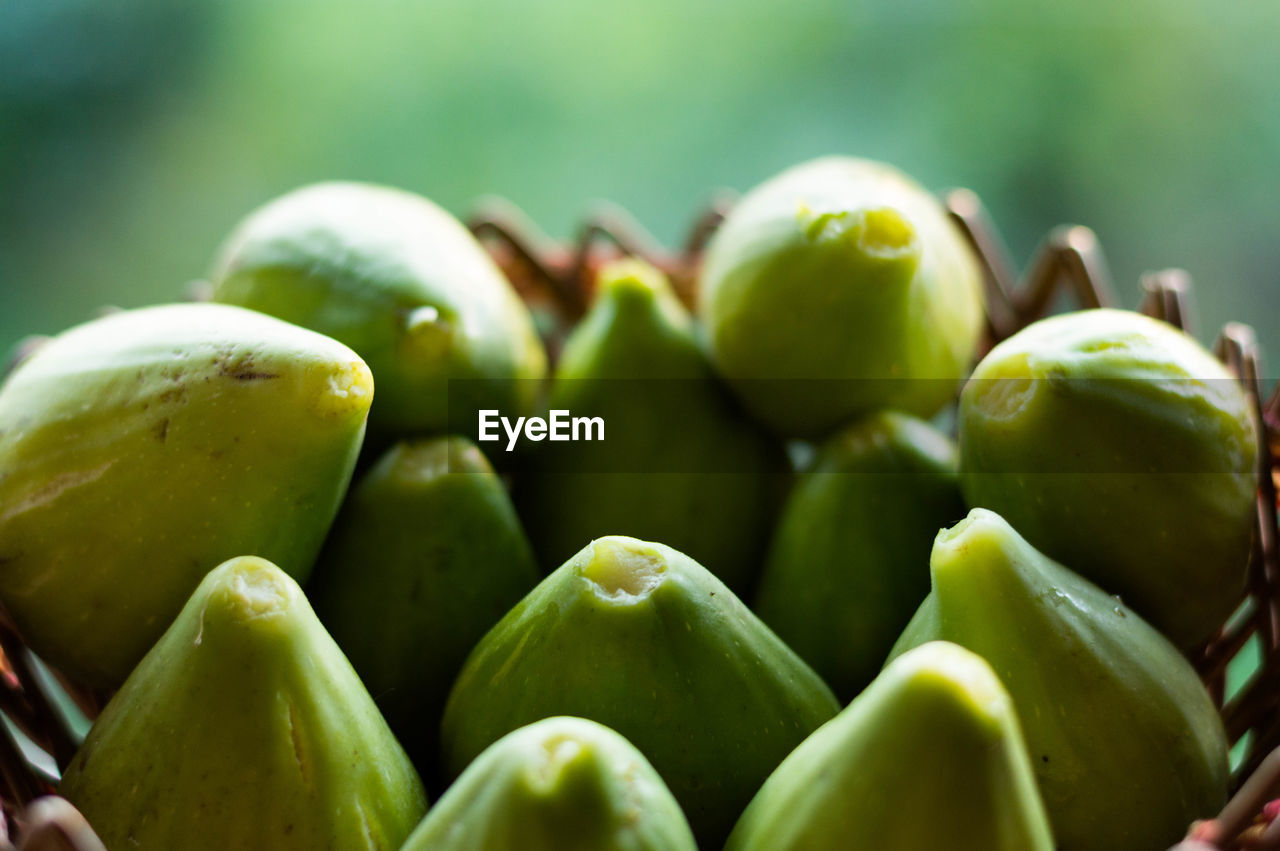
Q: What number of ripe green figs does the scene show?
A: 12